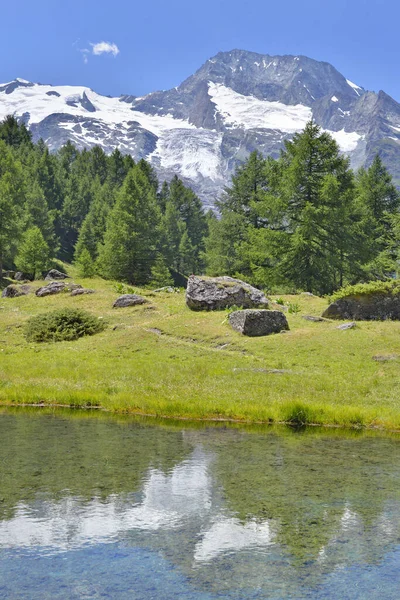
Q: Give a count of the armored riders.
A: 0